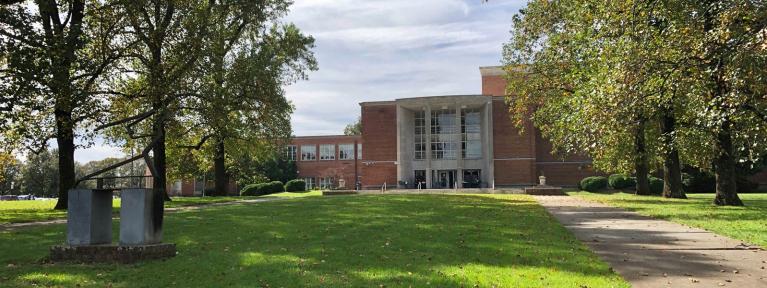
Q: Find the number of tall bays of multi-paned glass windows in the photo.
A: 3